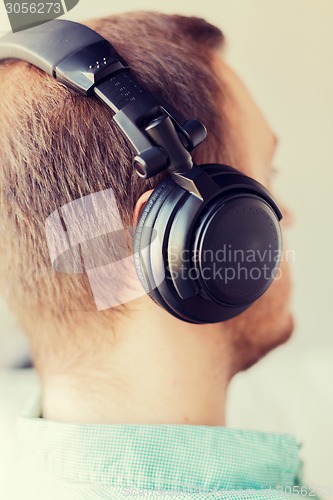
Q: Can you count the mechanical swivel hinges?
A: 1